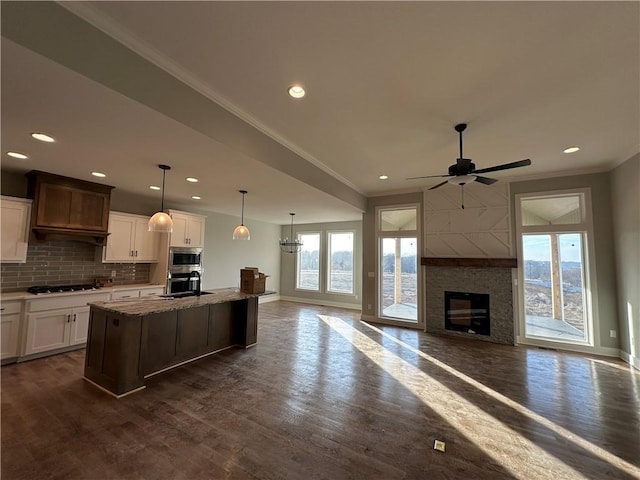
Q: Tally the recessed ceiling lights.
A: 9